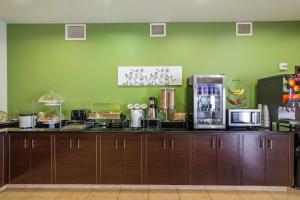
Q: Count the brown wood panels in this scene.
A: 12